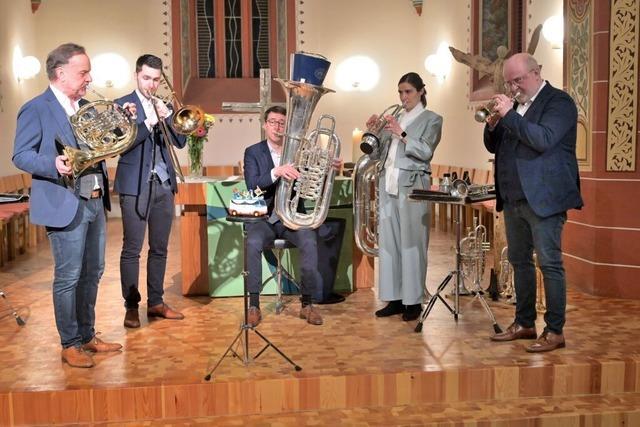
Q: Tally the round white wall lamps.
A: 5